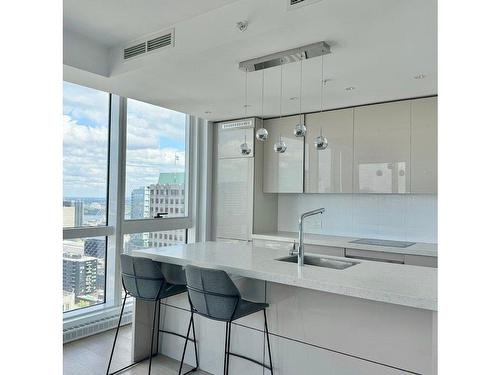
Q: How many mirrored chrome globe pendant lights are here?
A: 5